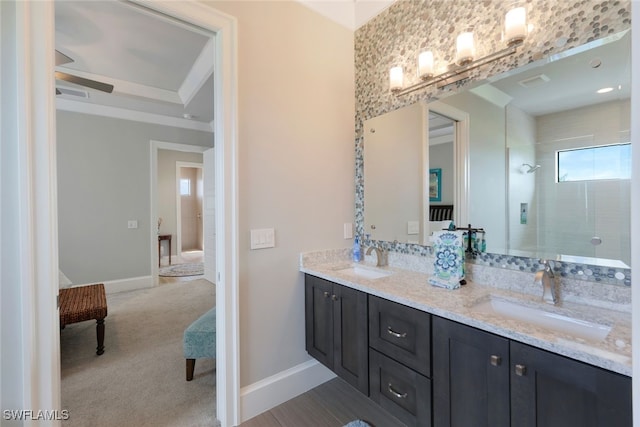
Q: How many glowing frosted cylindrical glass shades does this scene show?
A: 4